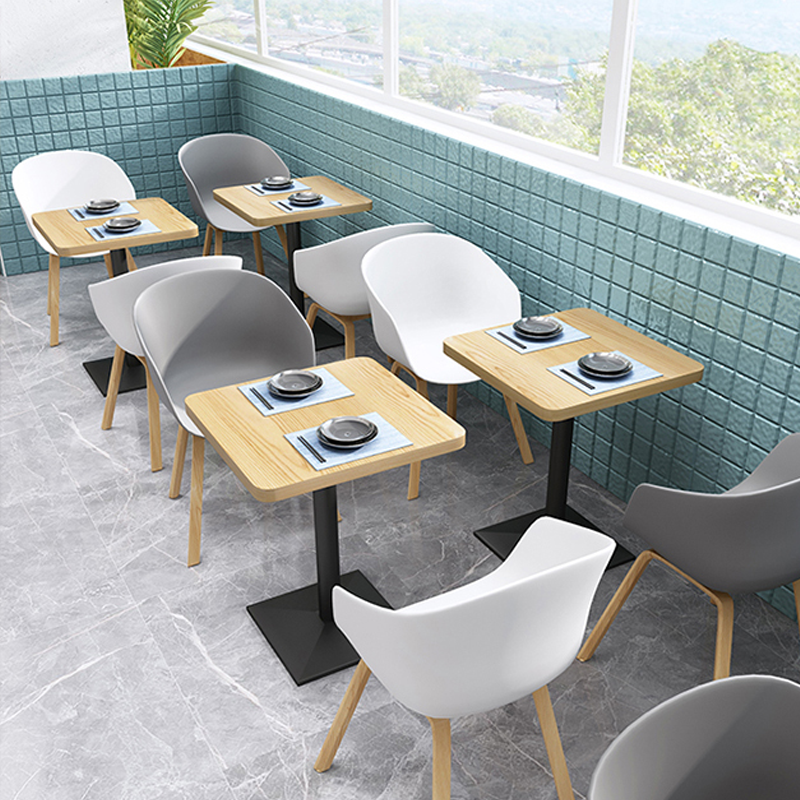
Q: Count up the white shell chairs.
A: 5